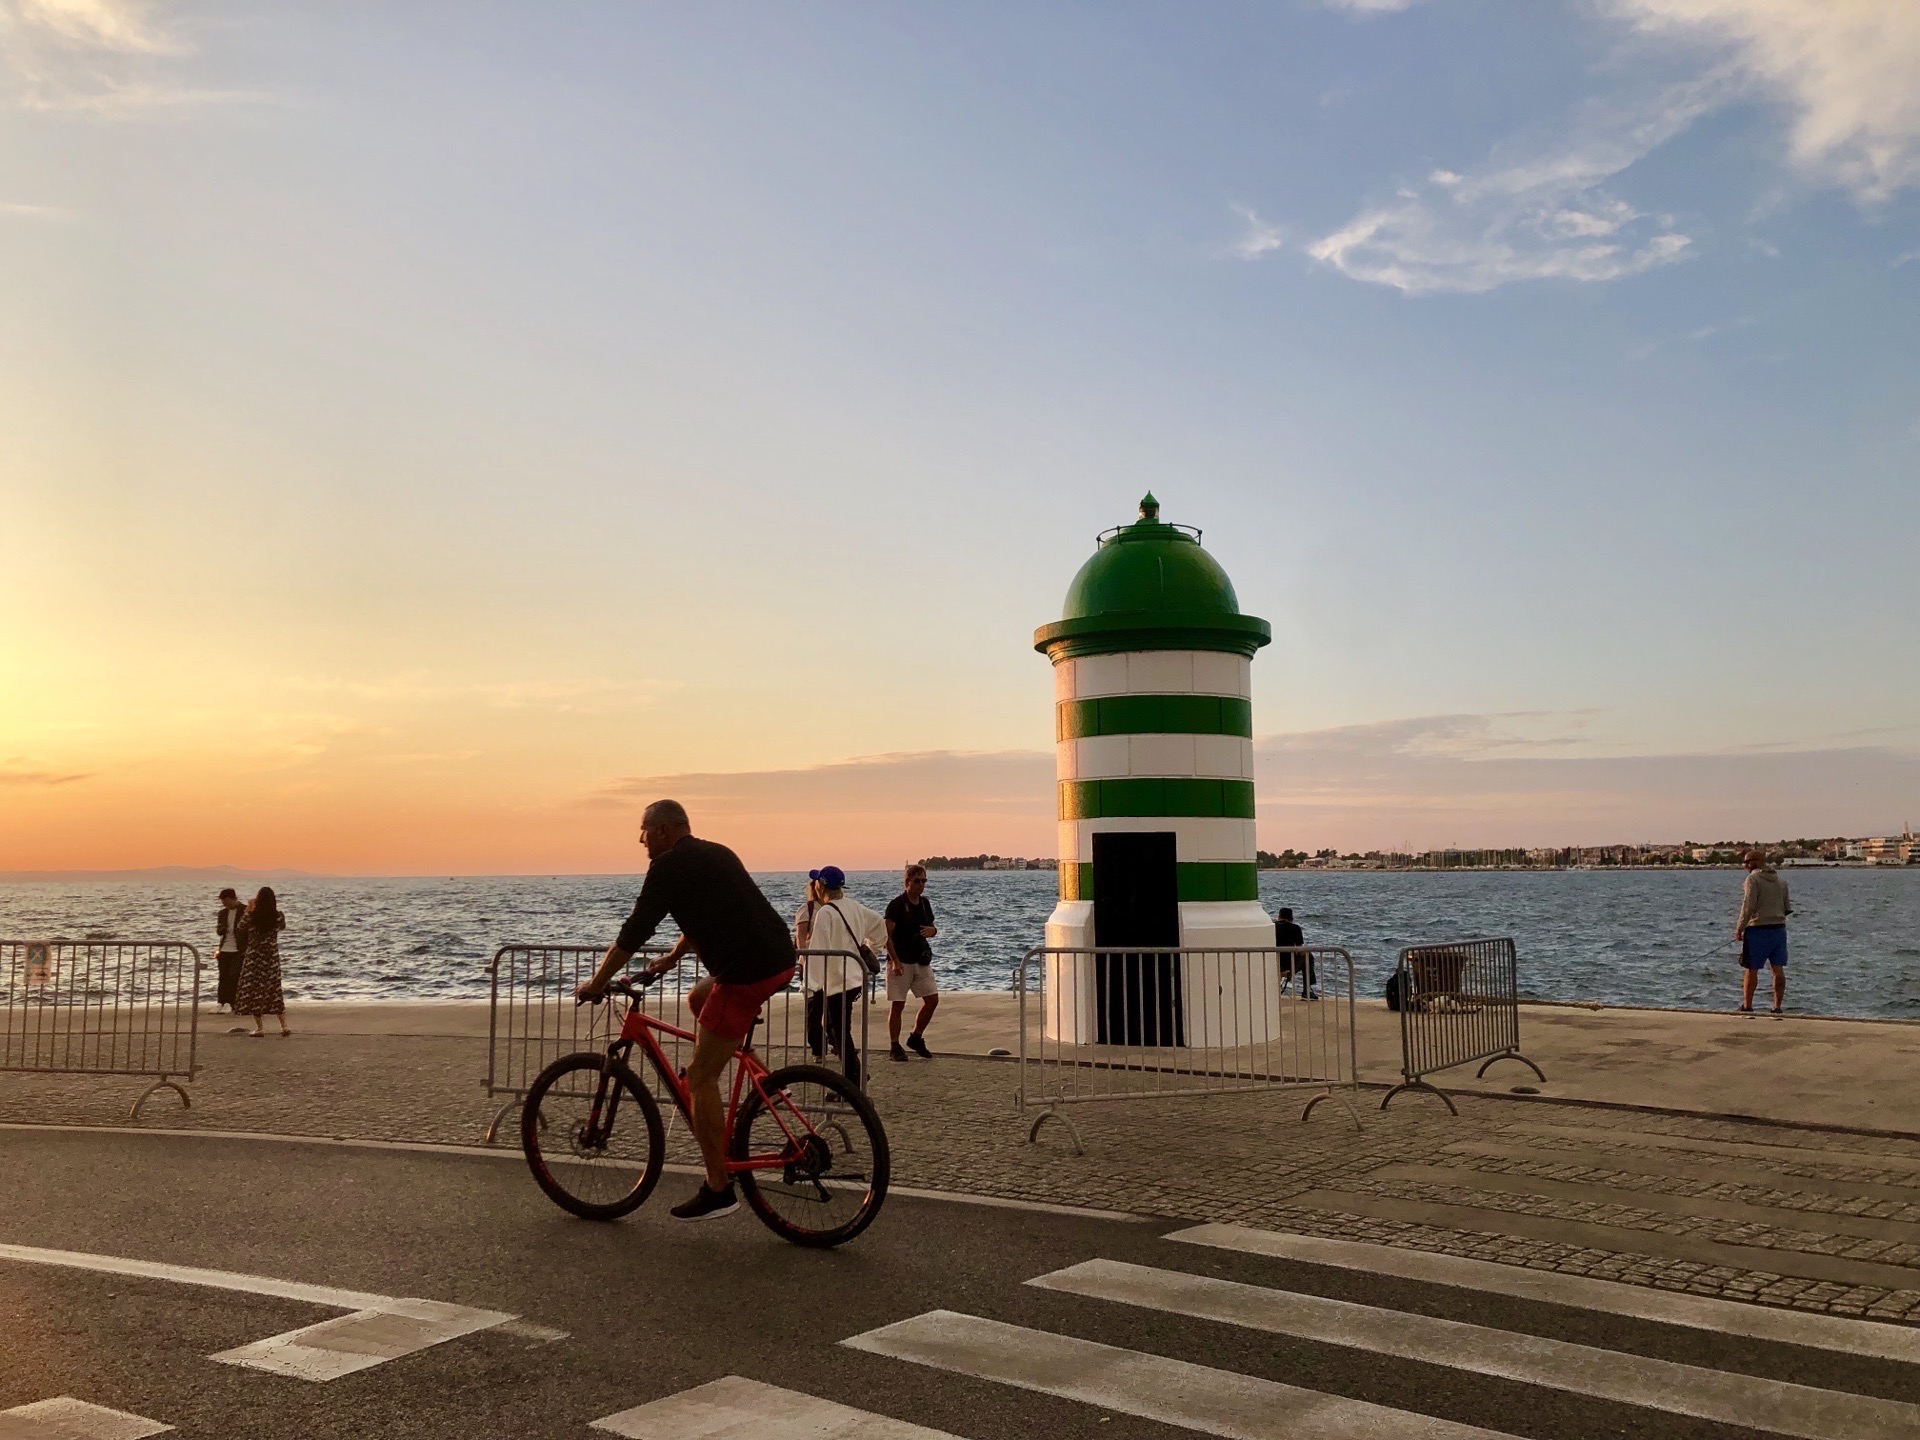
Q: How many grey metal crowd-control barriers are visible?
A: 4